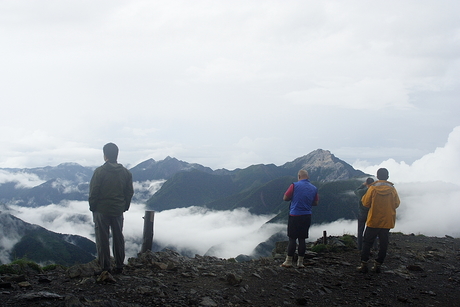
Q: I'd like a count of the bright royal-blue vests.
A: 1